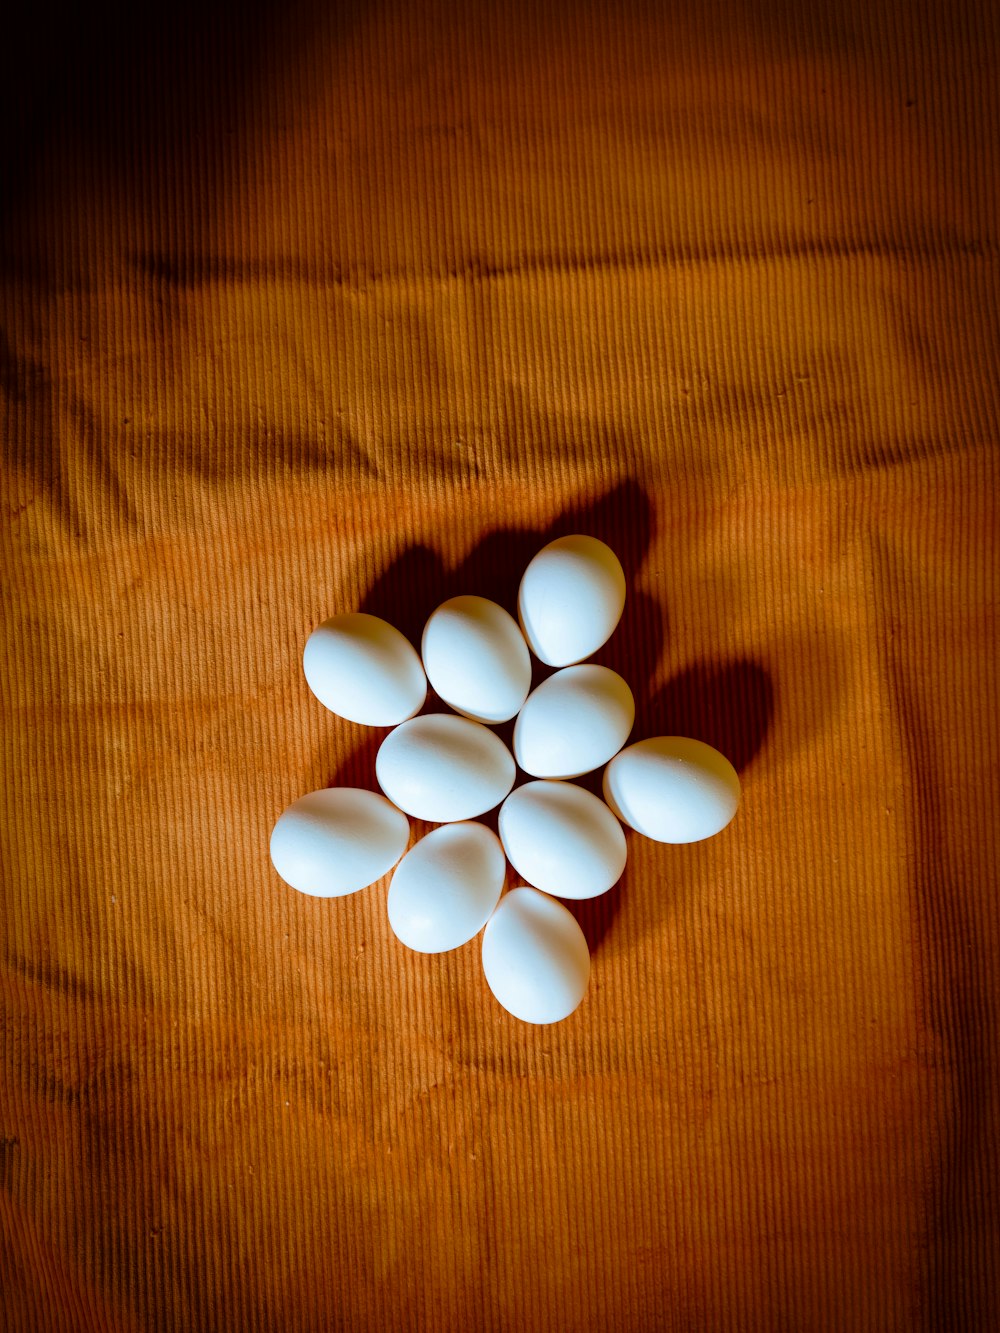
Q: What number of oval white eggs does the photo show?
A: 10